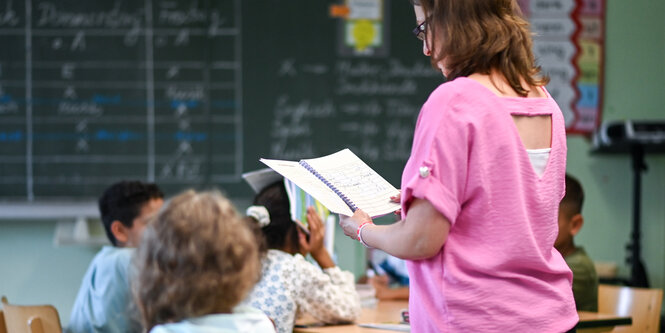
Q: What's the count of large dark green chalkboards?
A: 1